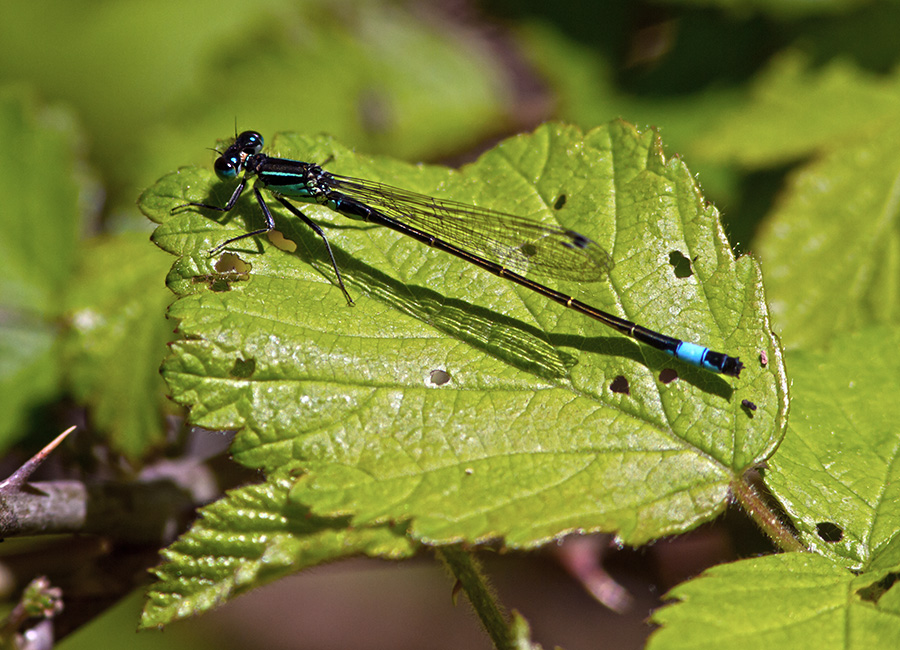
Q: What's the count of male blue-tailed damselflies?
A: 1